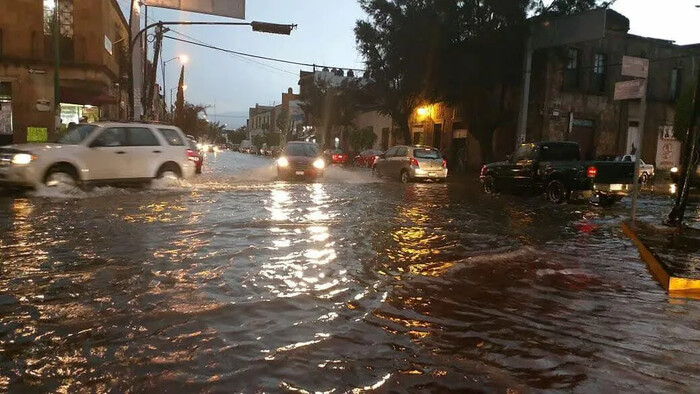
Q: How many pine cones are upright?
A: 0